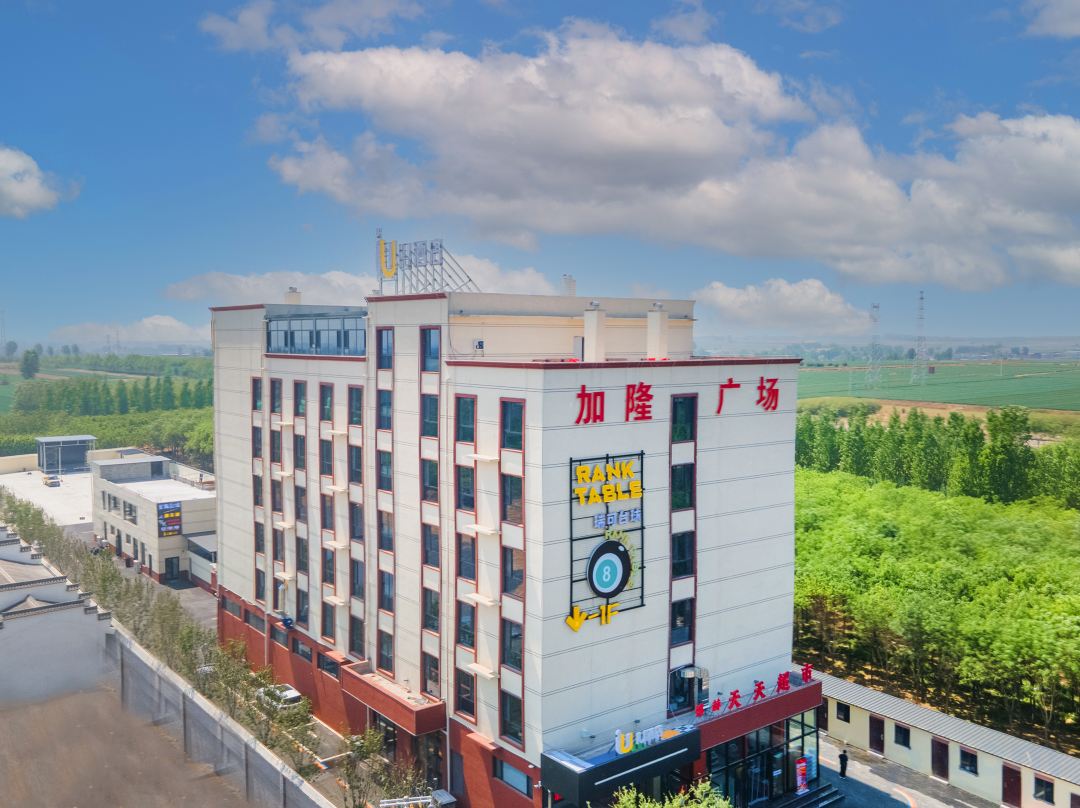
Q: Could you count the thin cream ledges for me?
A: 12